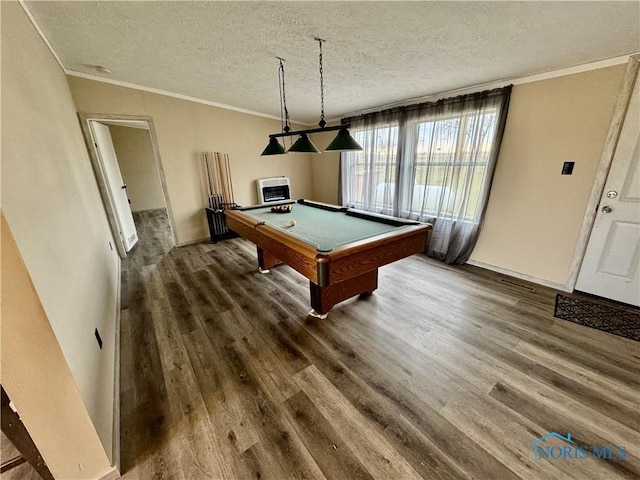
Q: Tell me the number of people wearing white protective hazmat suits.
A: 0